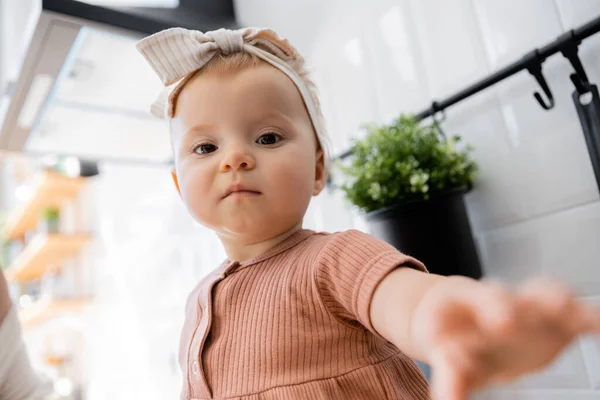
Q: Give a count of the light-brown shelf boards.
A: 3